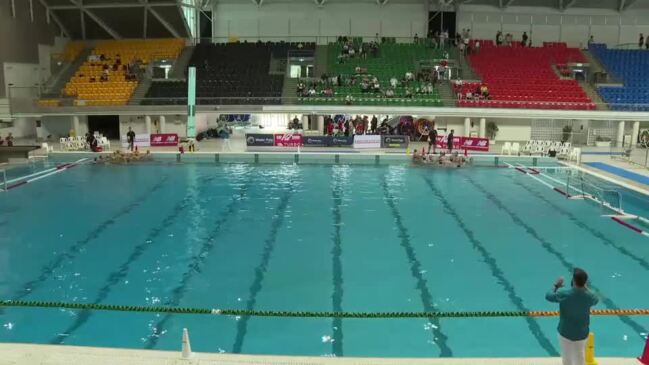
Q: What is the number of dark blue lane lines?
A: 9